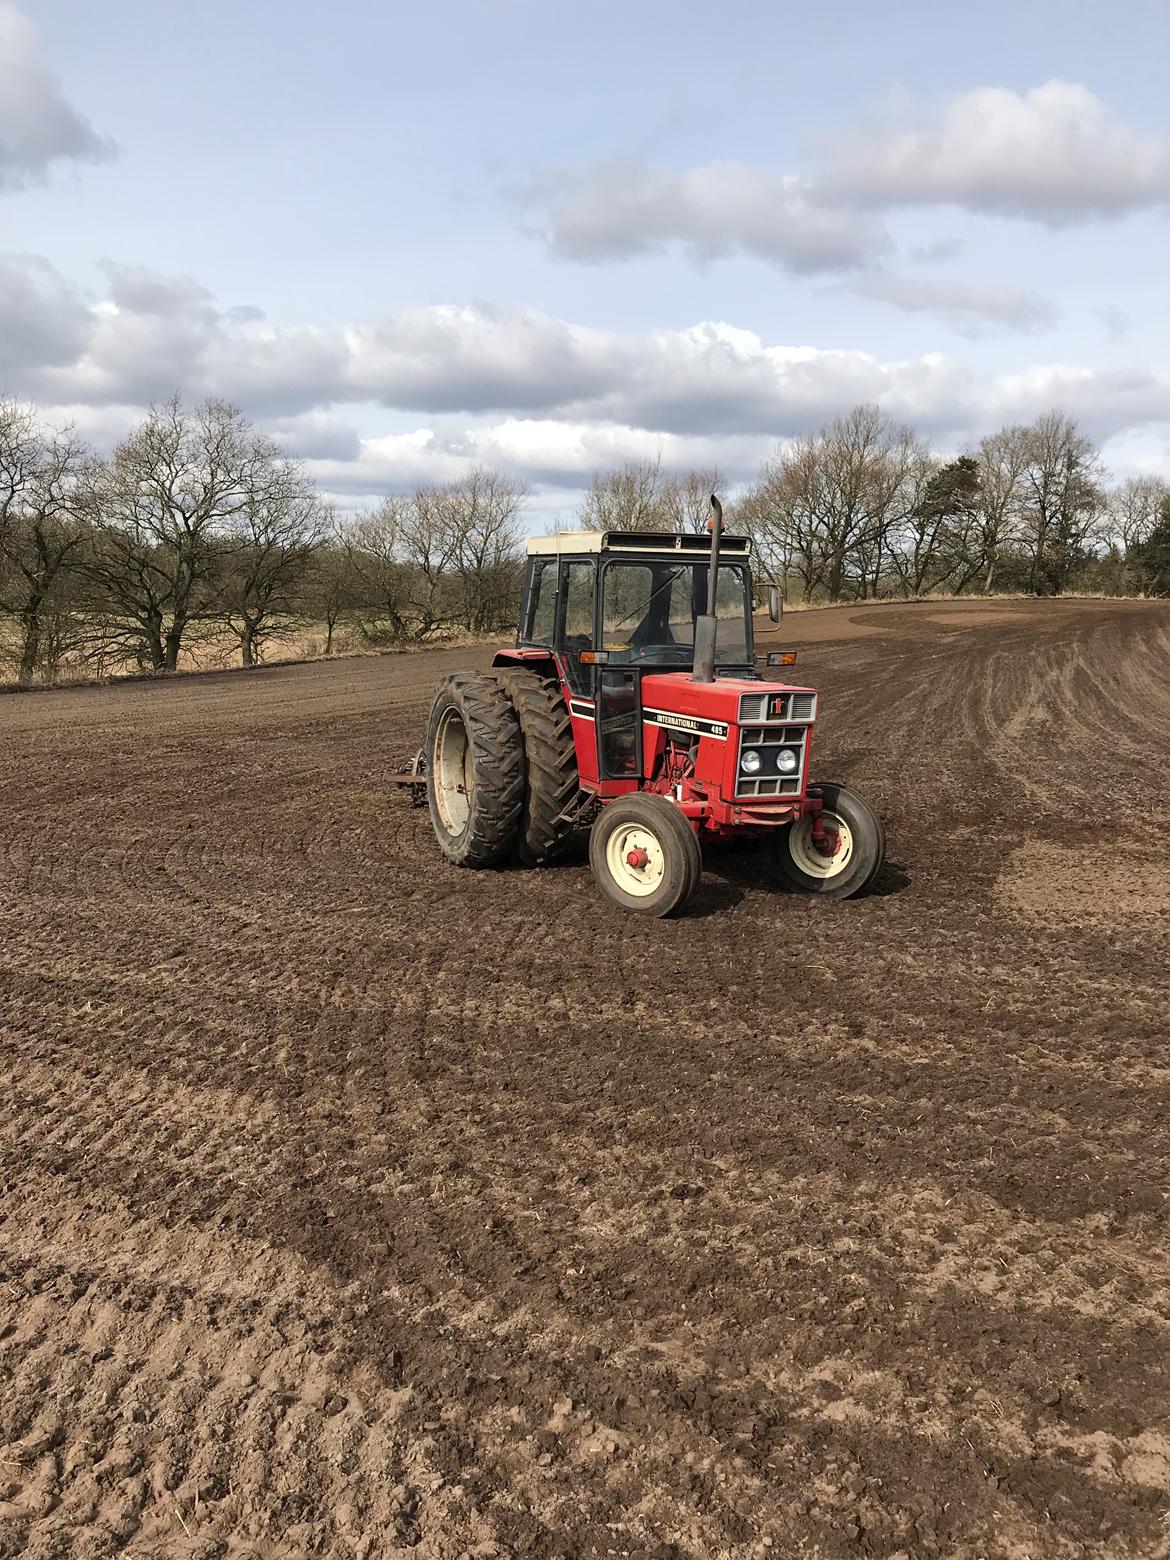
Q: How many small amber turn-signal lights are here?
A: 2